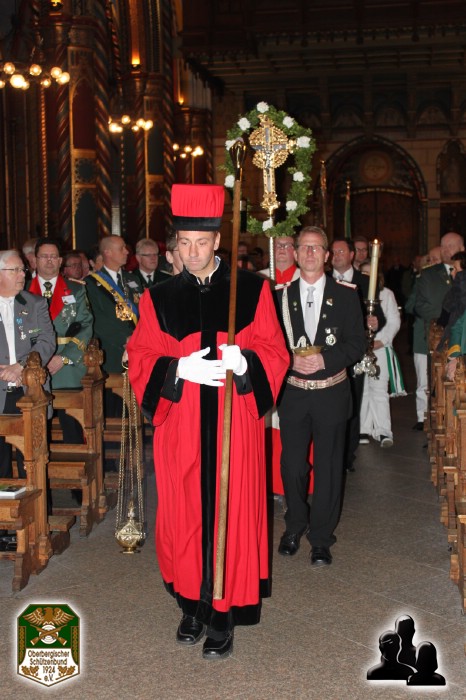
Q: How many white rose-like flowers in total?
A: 9